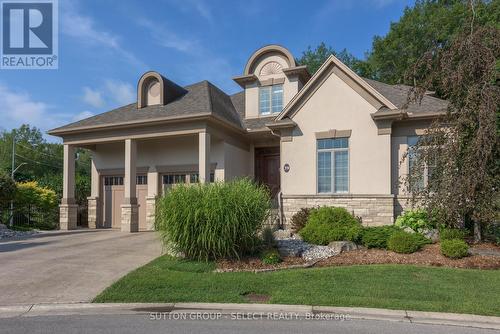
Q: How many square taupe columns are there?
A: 3